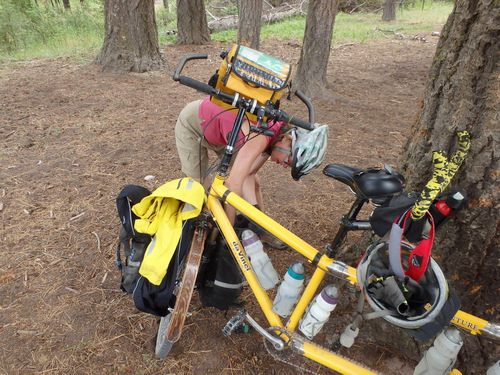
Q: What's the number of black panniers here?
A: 2